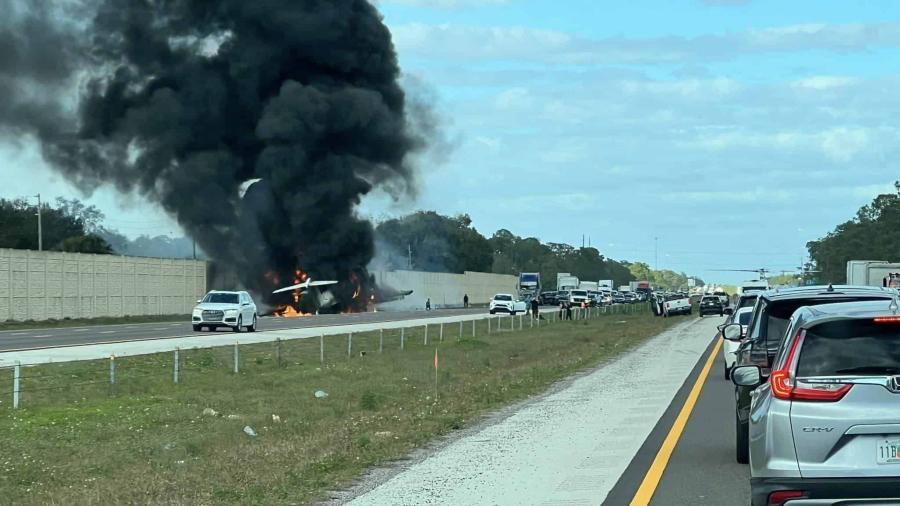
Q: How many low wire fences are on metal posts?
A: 1